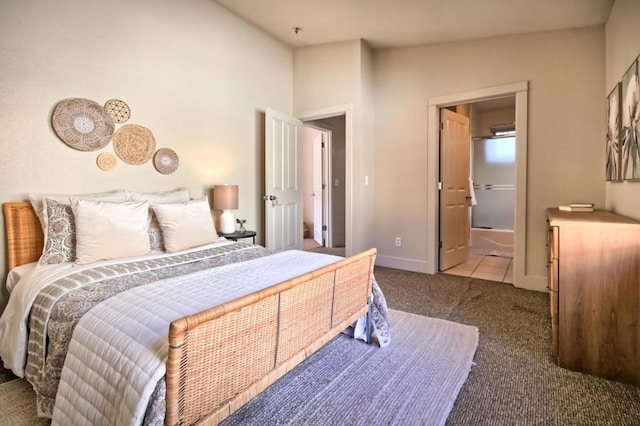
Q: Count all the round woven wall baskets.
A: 5